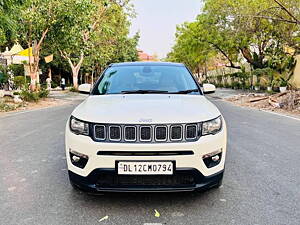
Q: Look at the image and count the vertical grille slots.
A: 7